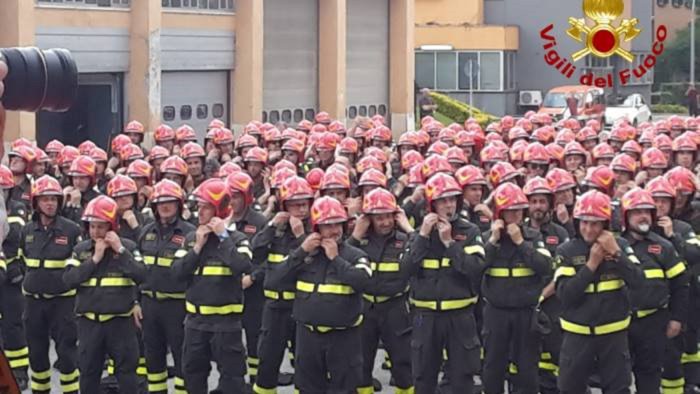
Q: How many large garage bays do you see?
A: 4